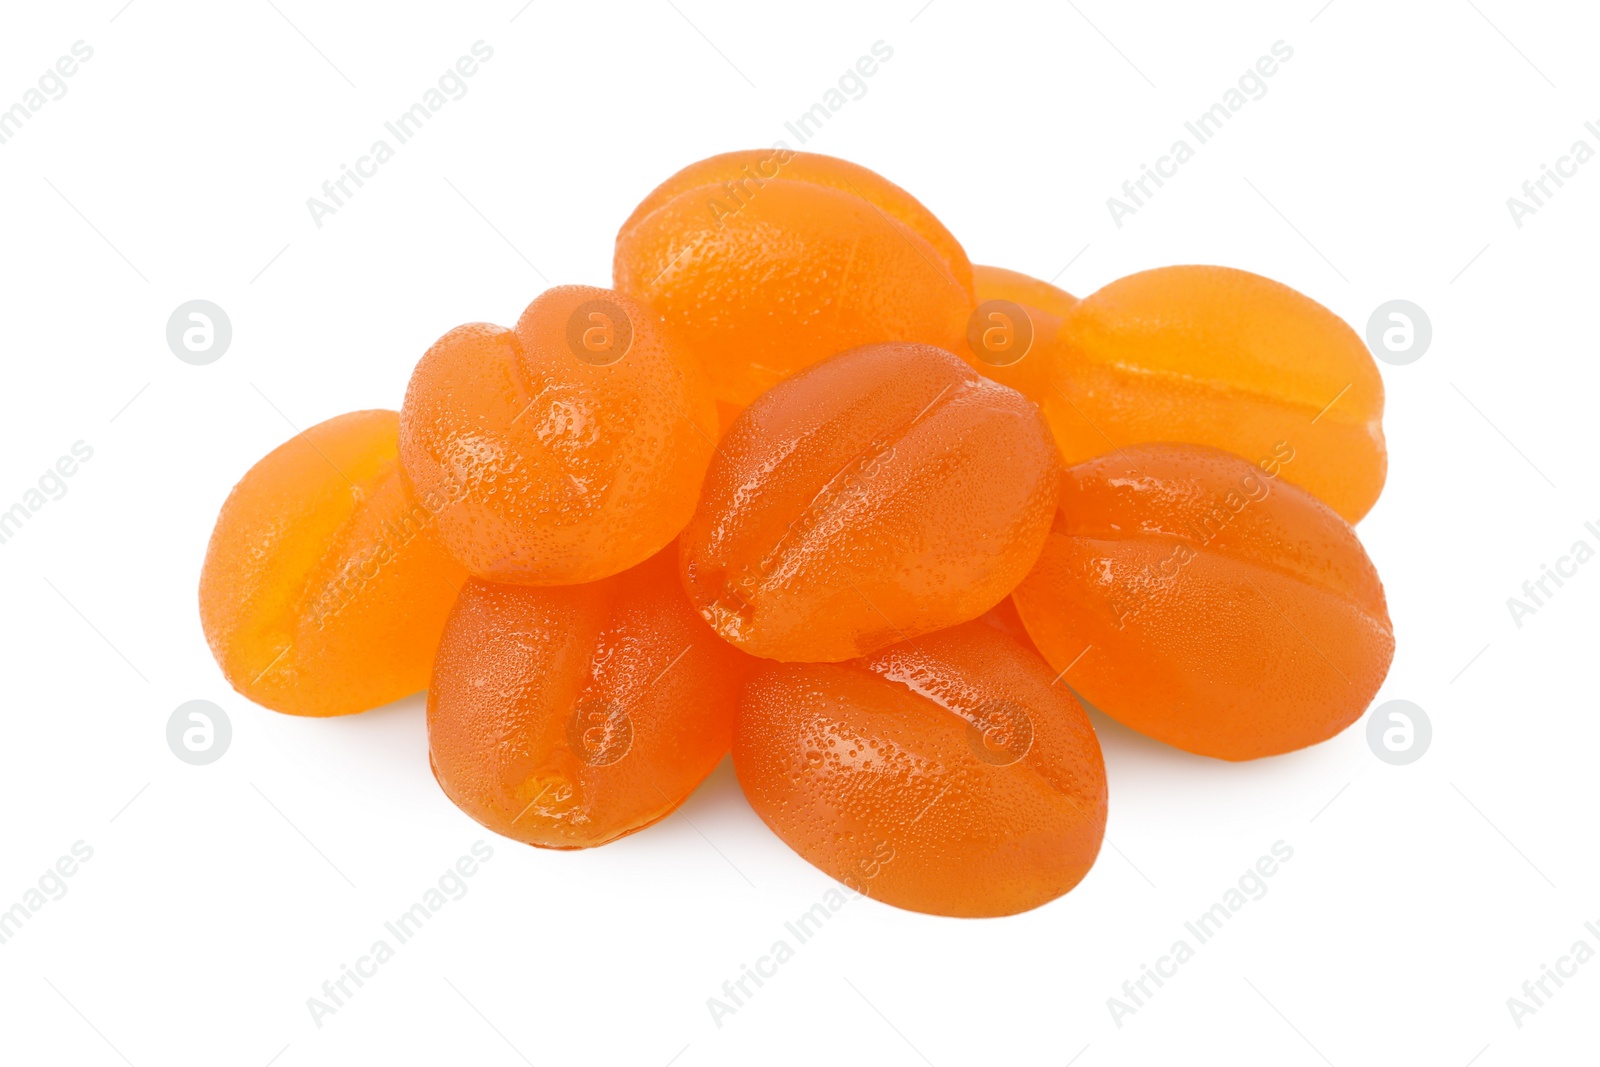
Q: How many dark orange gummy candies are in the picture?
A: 4